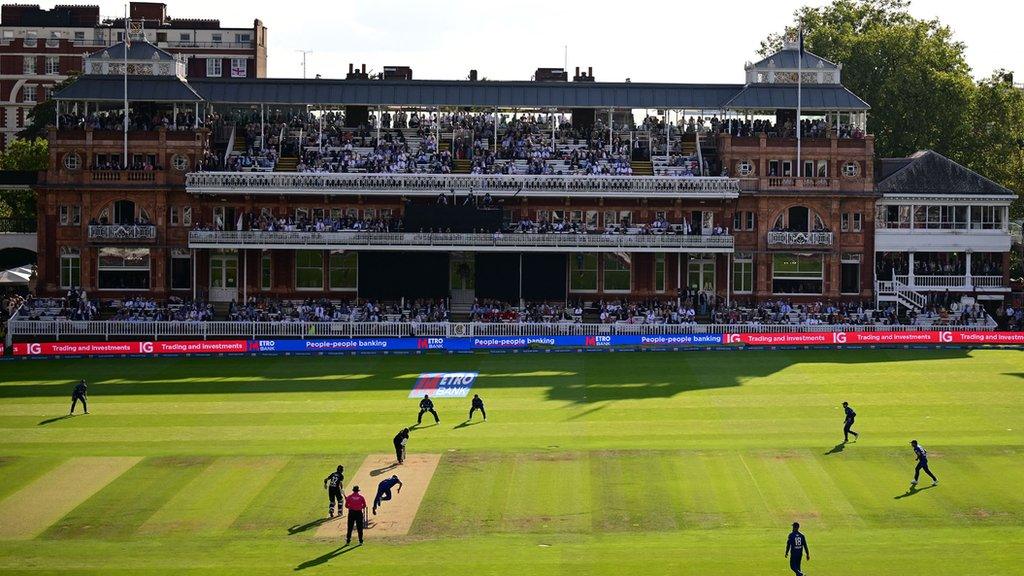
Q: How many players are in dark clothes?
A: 9